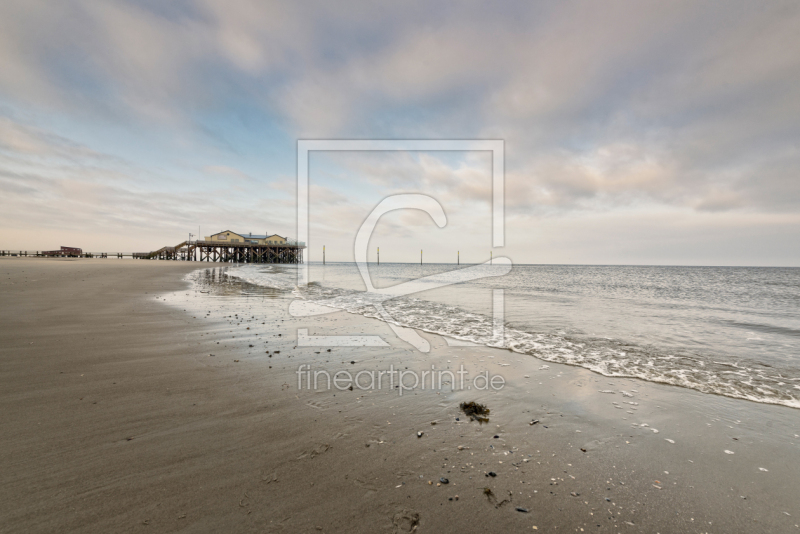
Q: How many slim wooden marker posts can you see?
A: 5